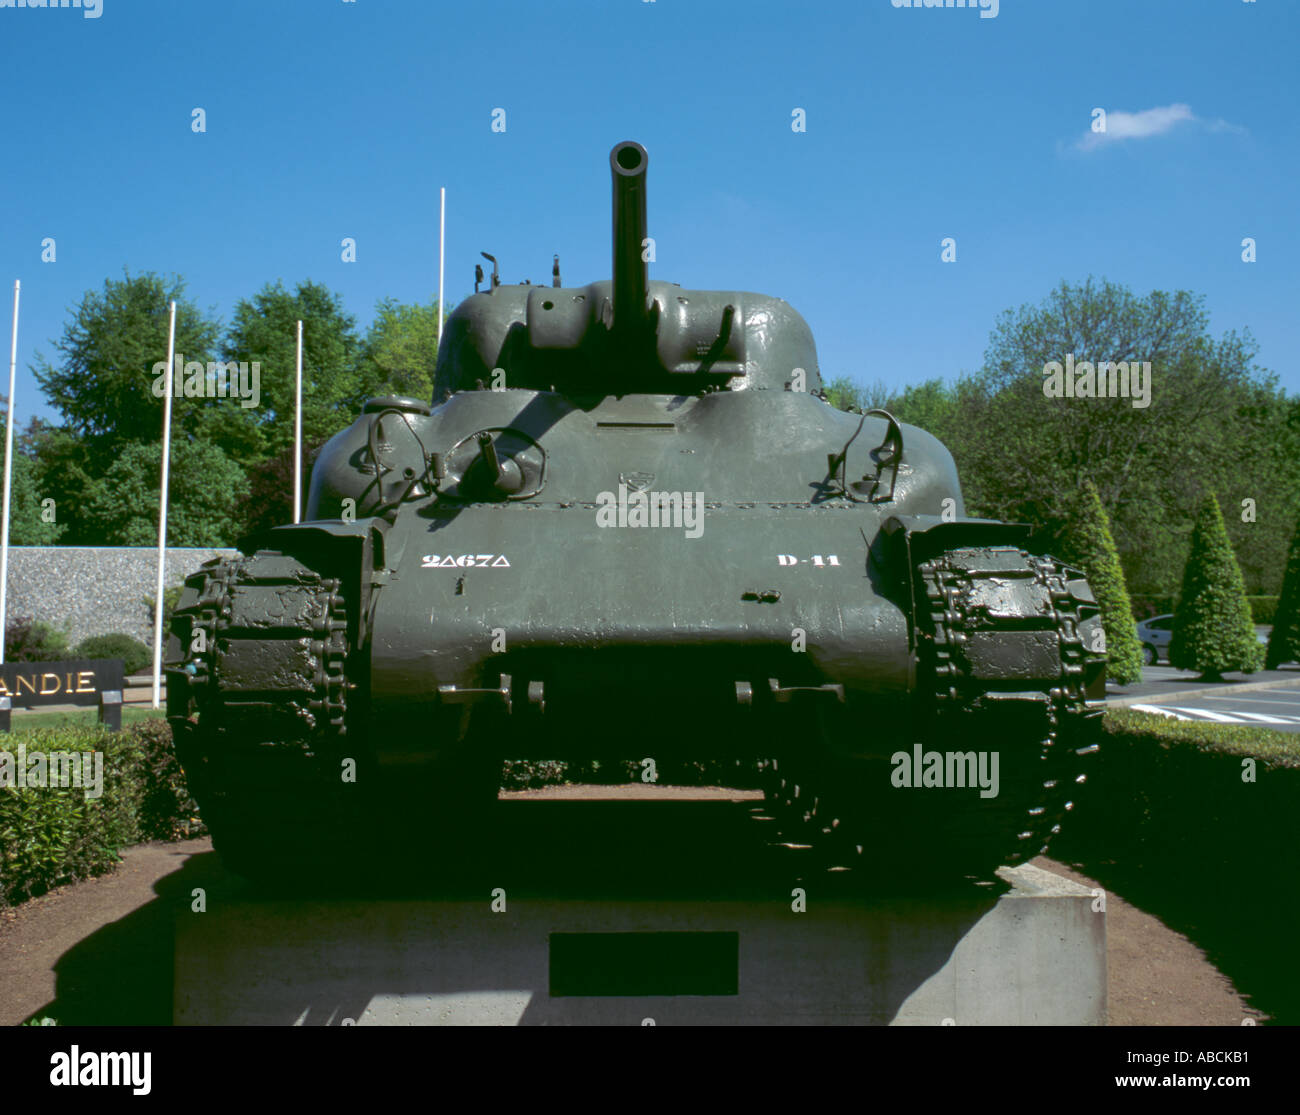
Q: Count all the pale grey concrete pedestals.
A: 1